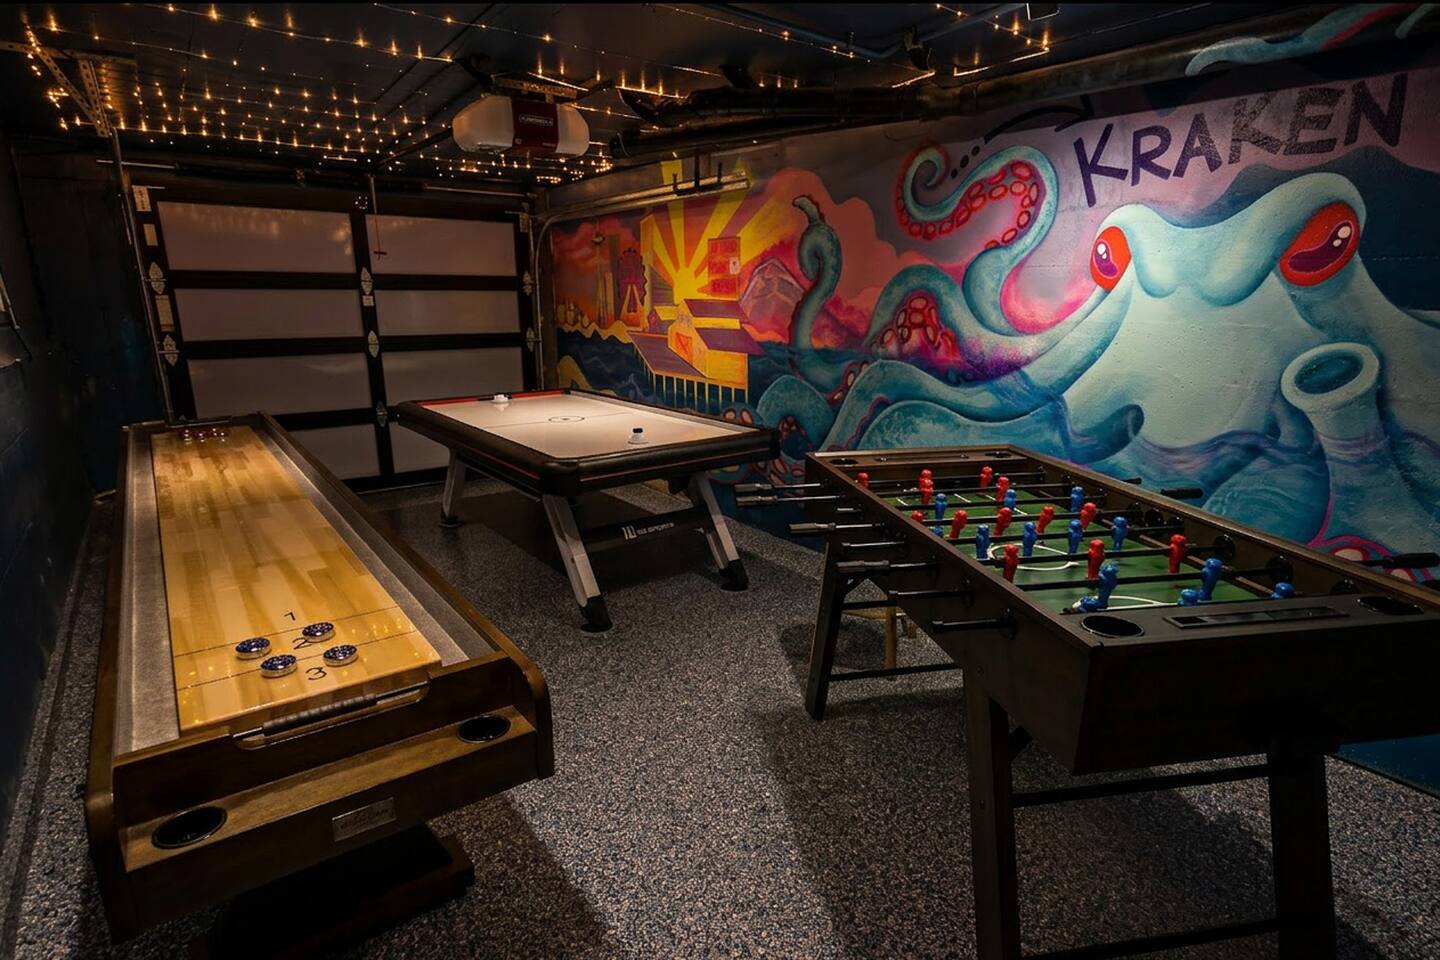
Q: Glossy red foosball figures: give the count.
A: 13